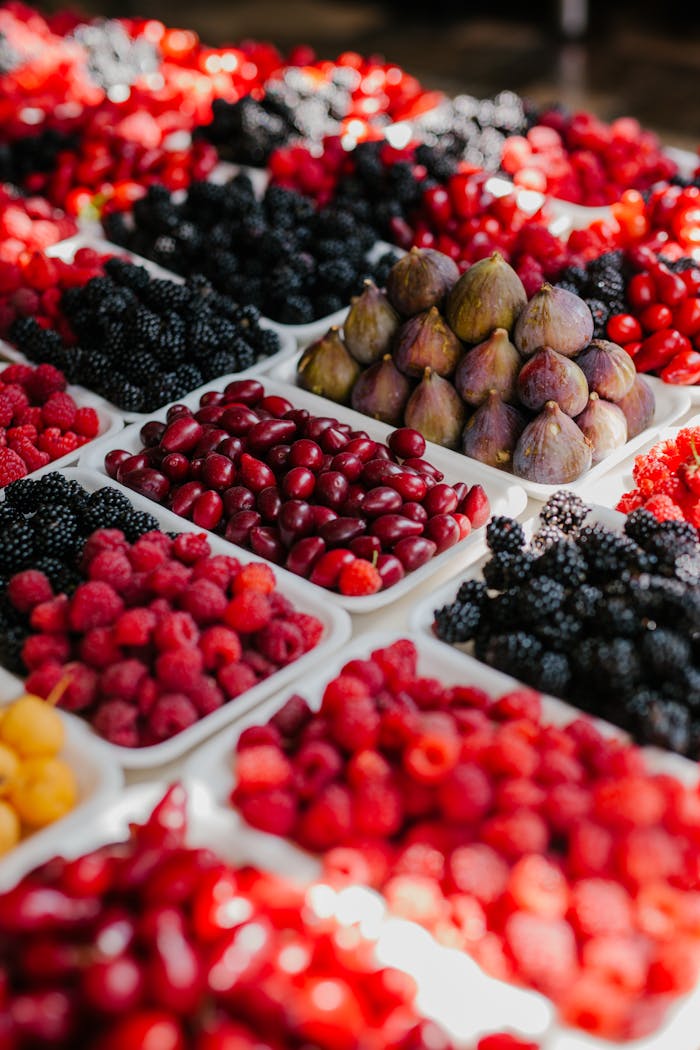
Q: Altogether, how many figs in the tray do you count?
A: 15